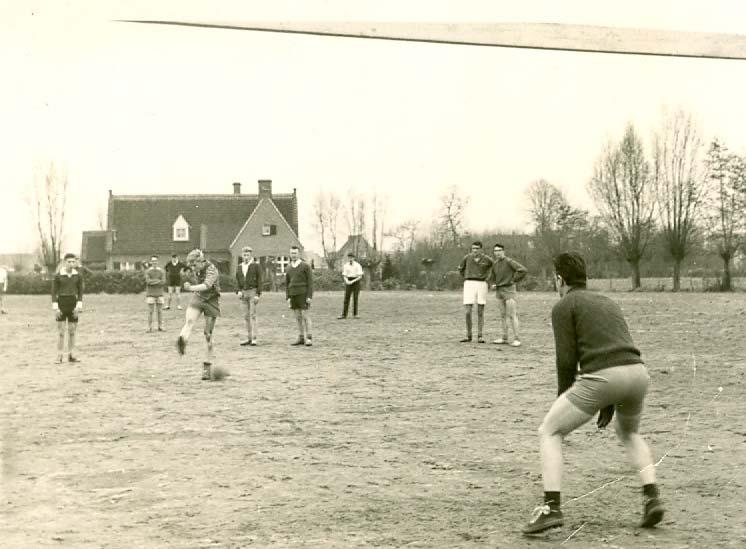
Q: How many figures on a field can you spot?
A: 11